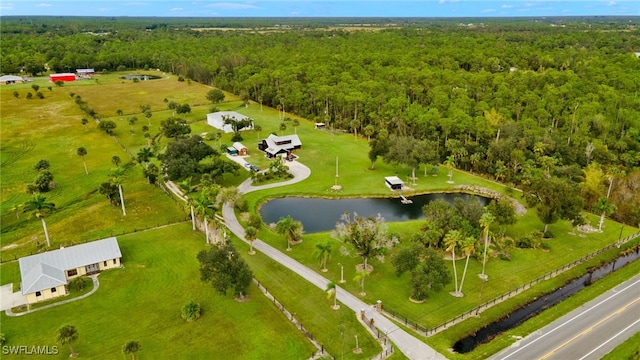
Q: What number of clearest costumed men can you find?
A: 0